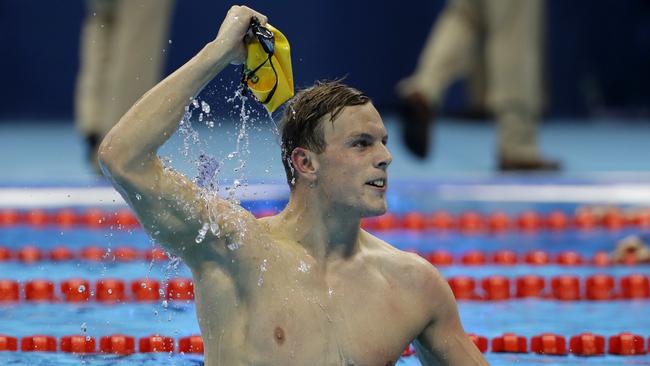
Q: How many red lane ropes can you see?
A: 4